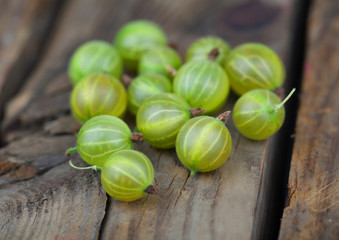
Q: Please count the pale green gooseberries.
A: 13